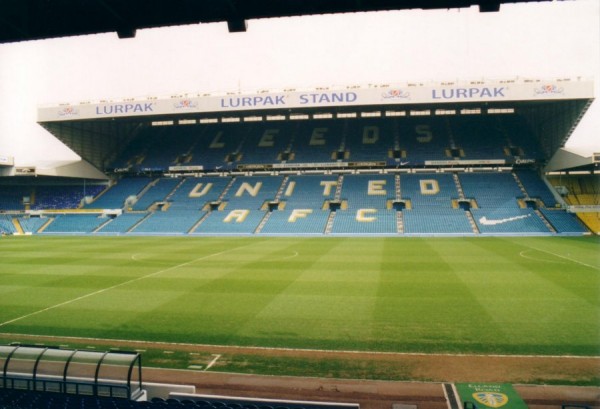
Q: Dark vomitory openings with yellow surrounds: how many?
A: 15